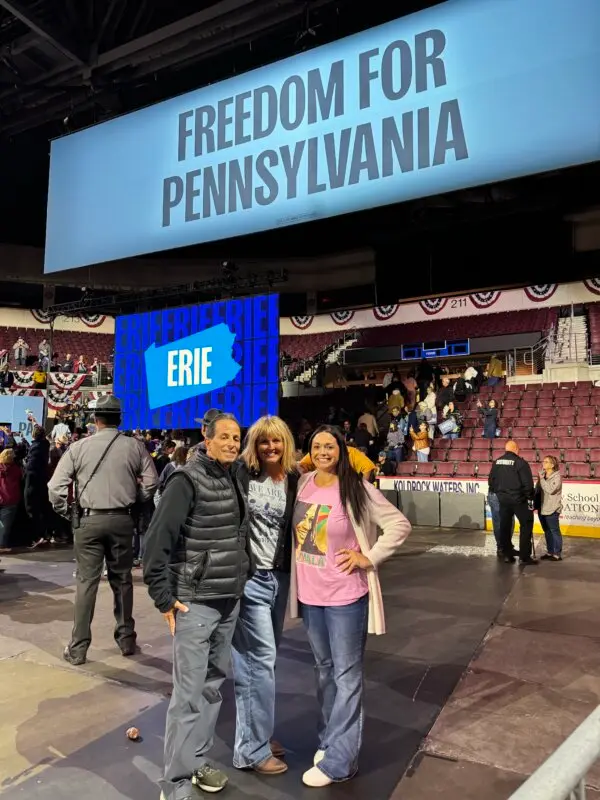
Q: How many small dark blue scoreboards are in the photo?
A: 1